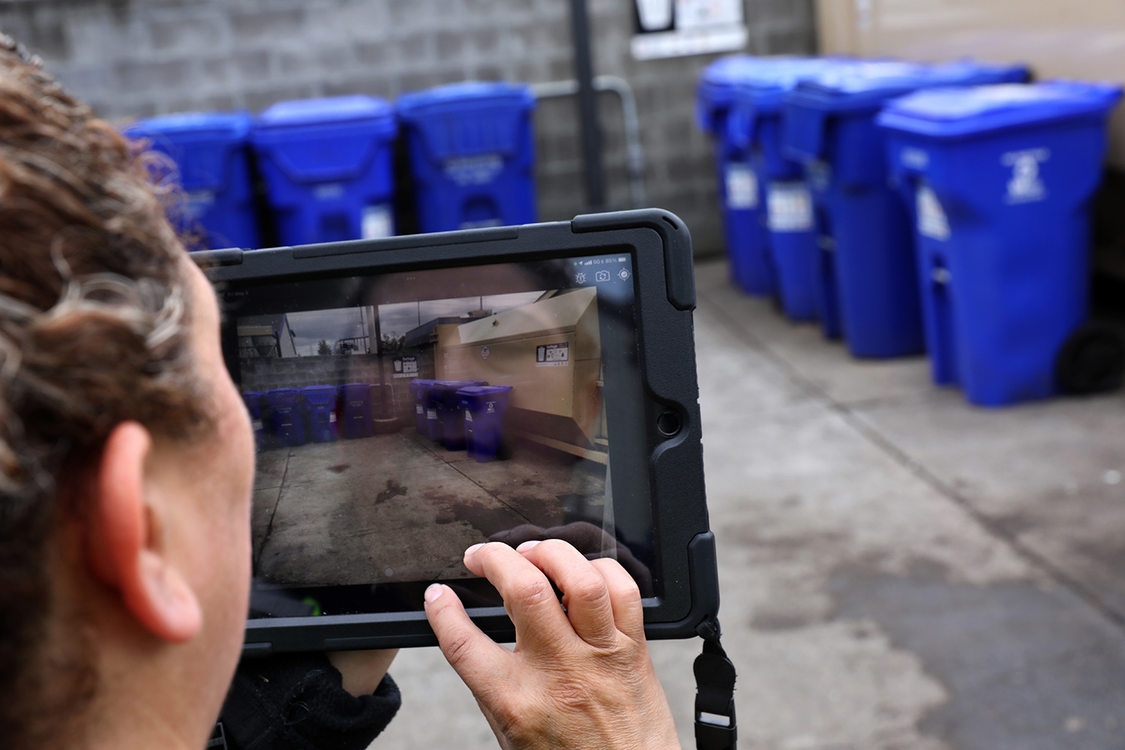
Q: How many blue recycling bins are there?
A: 7